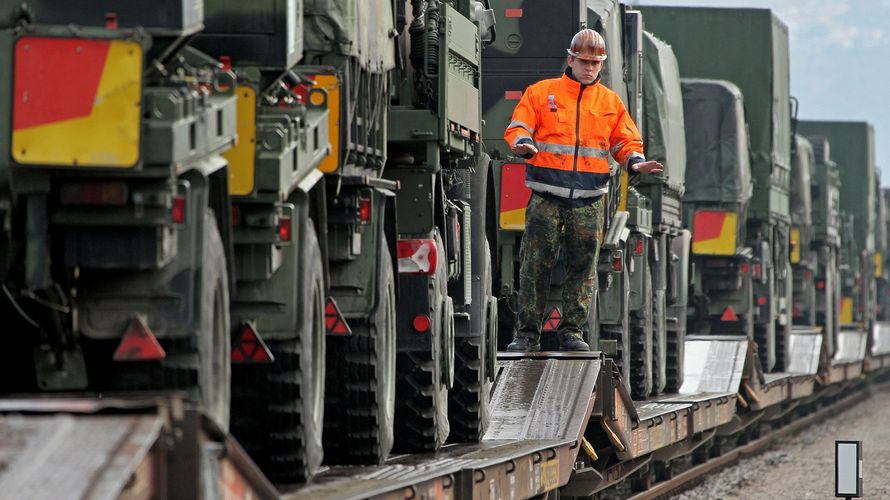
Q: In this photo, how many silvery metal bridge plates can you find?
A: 6